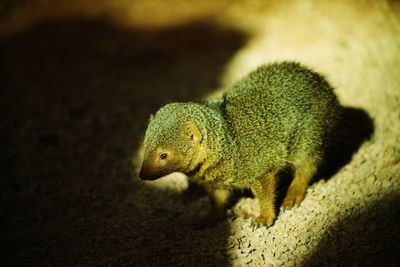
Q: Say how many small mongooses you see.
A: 1